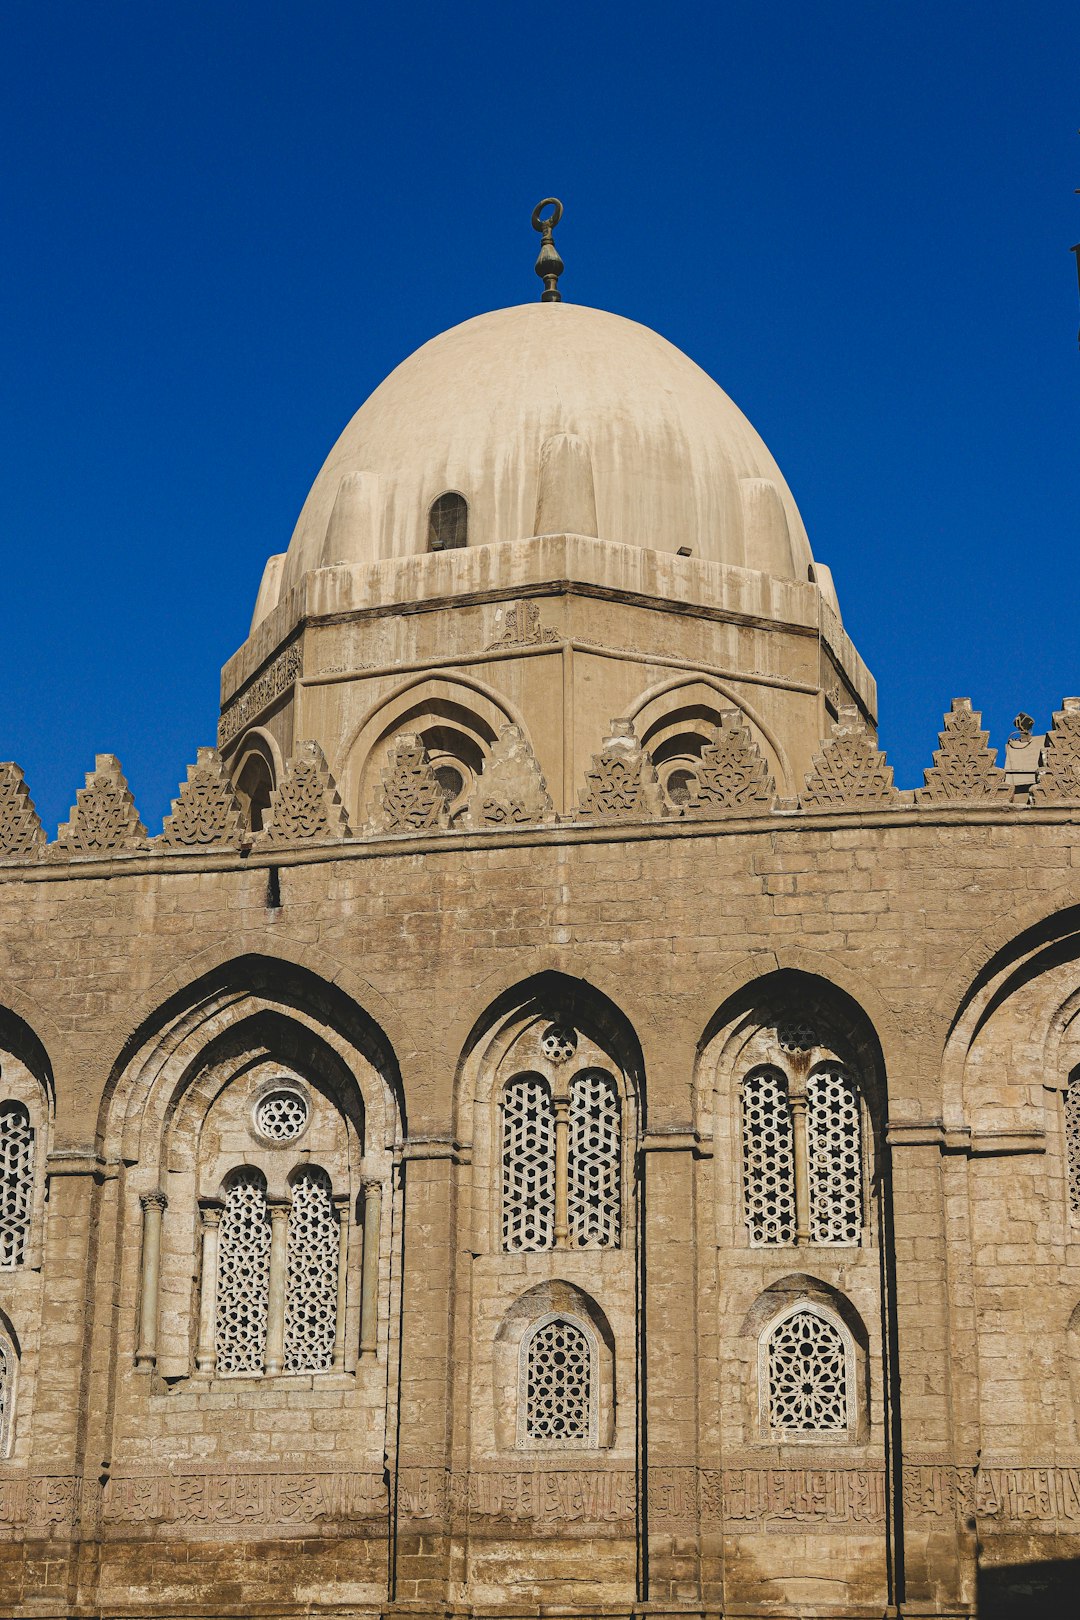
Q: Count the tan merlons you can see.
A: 11